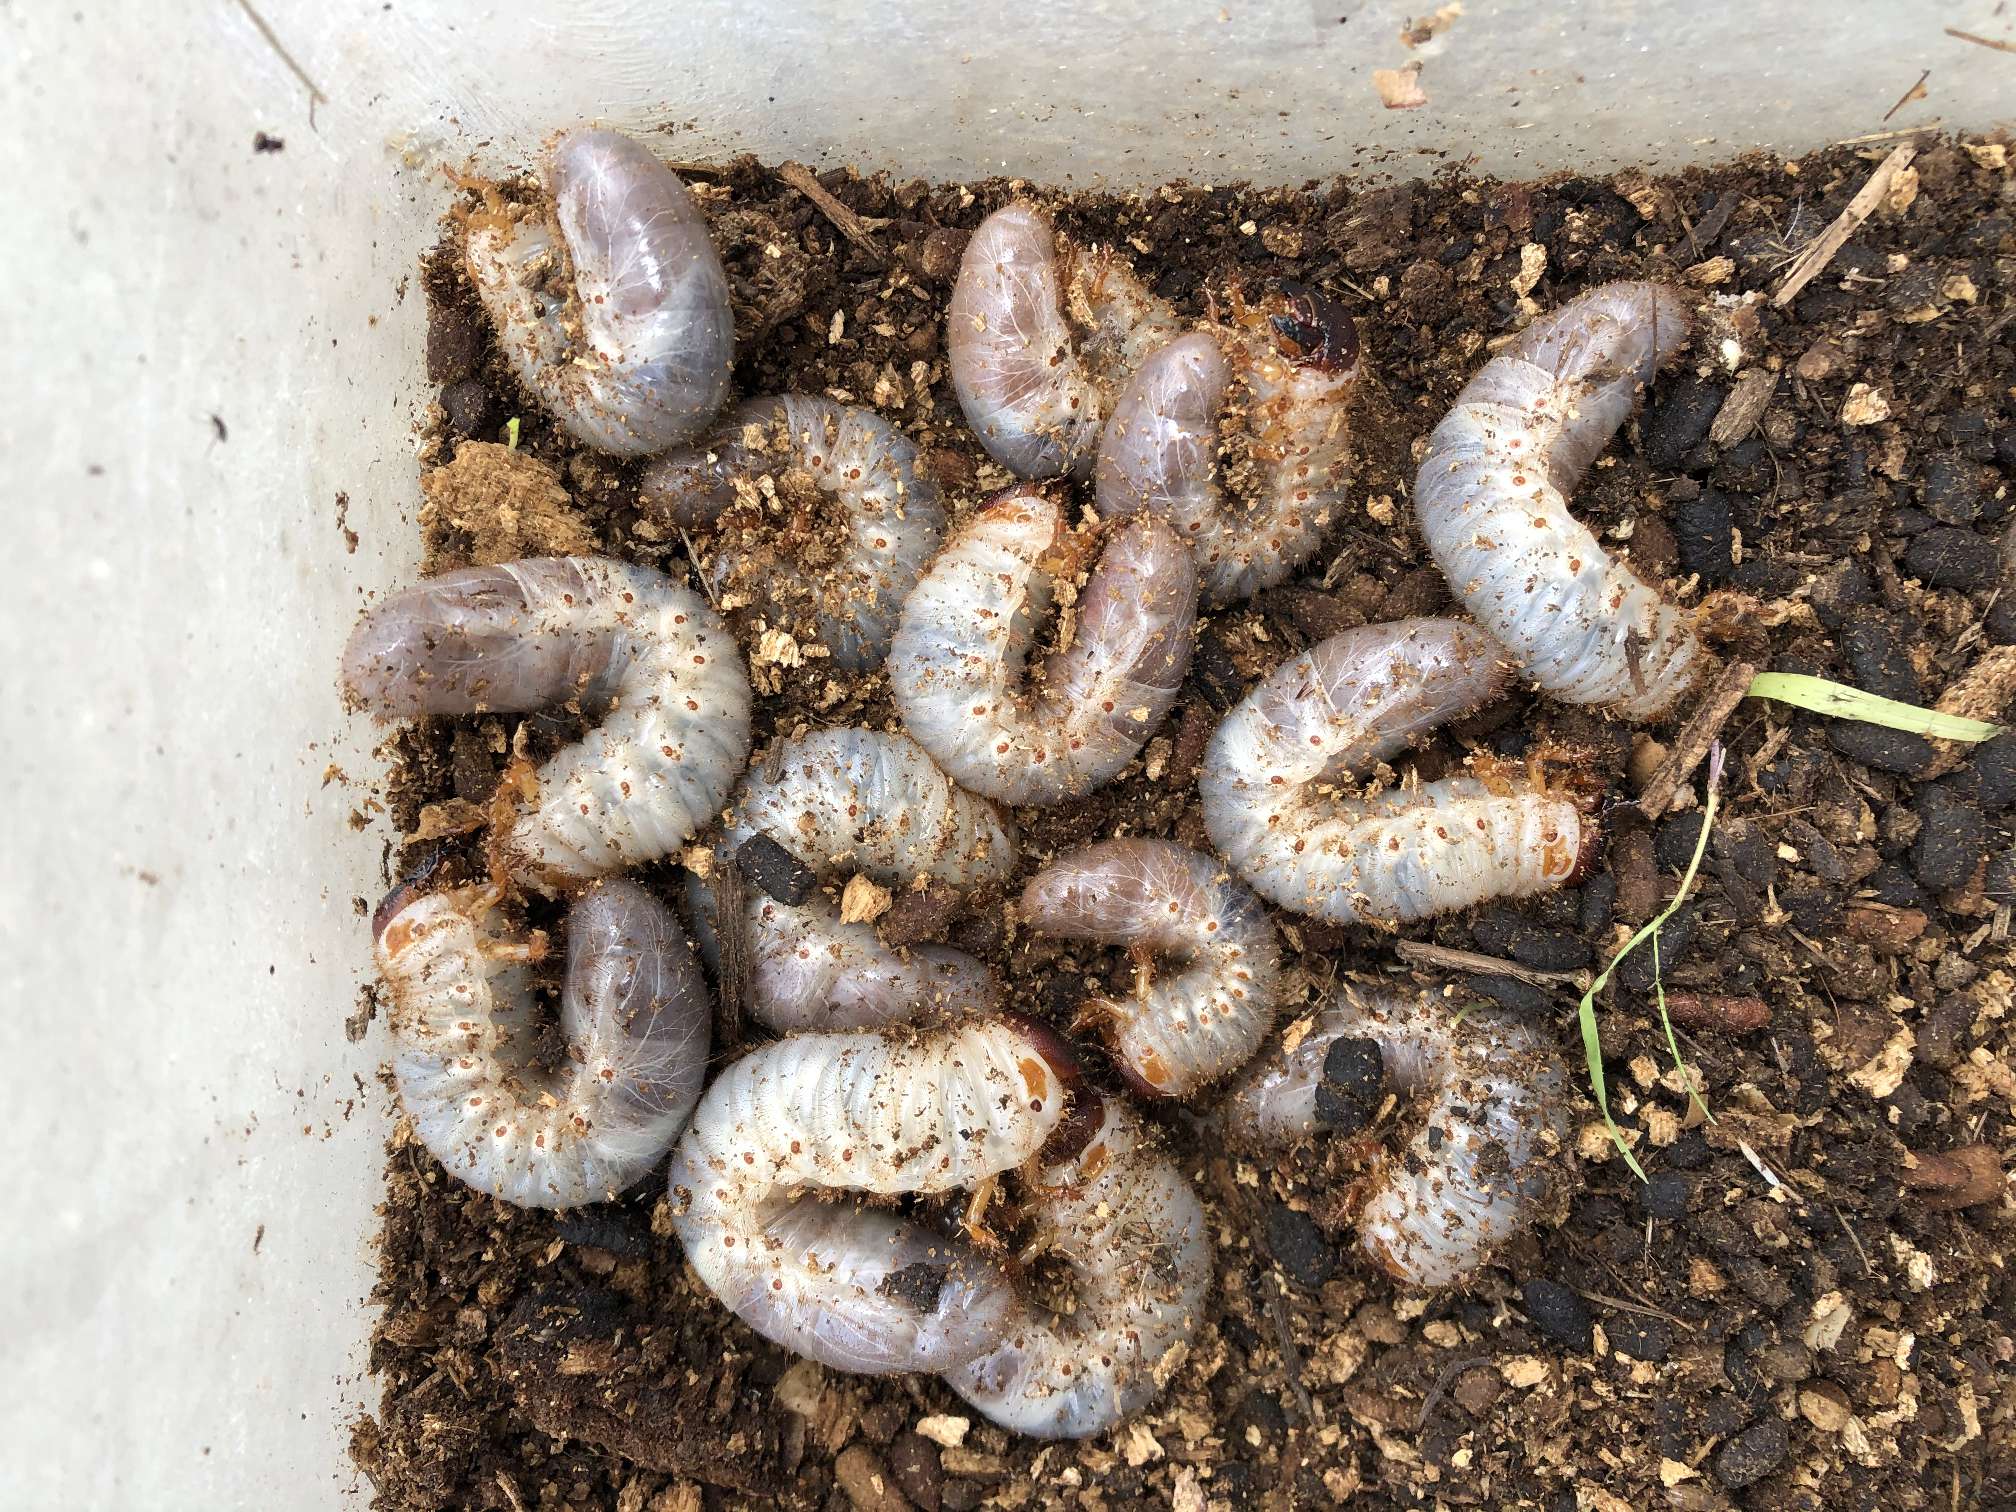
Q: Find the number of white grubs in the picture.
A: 14